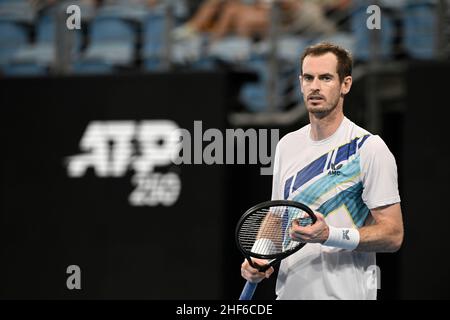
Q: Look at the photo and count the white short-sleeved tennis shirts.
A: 1